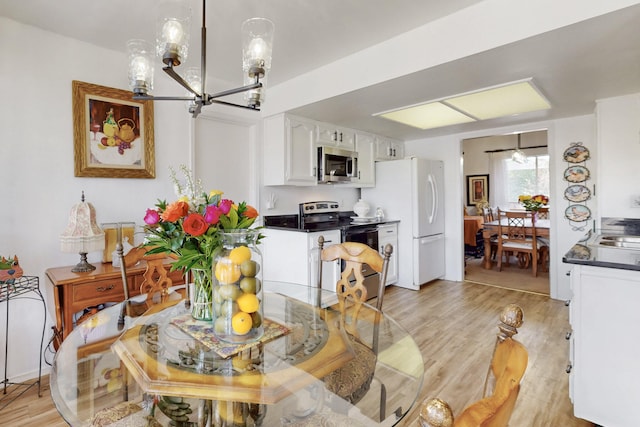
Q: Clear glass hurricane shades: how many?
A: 5